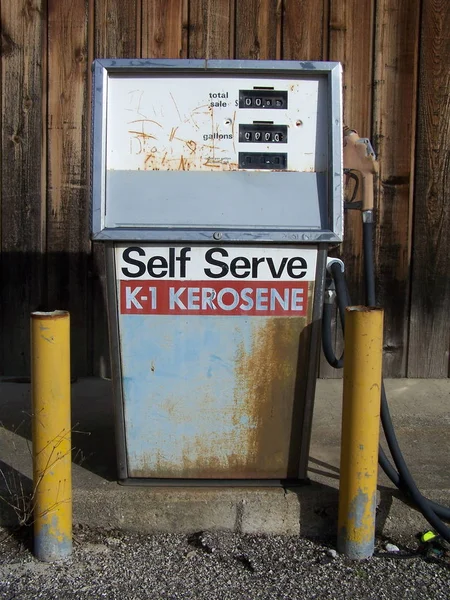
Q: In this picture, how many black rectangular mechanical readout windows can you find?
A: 3